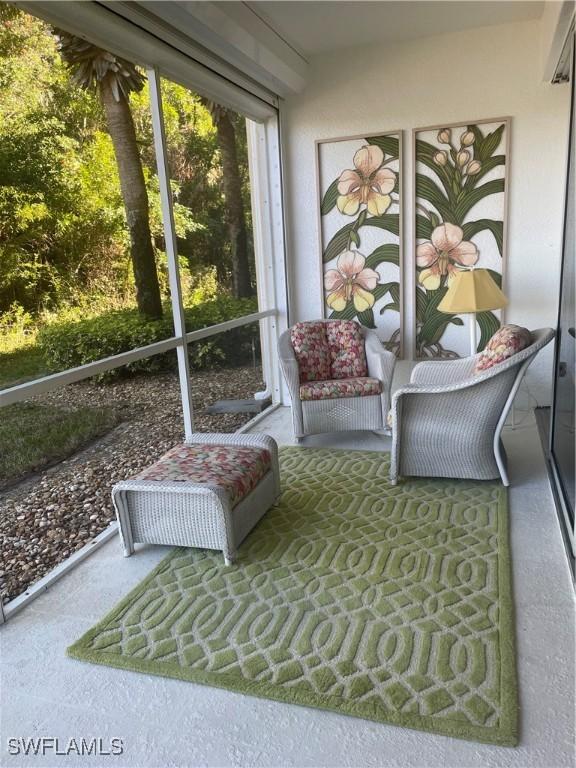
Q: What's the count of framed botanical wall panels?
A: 2